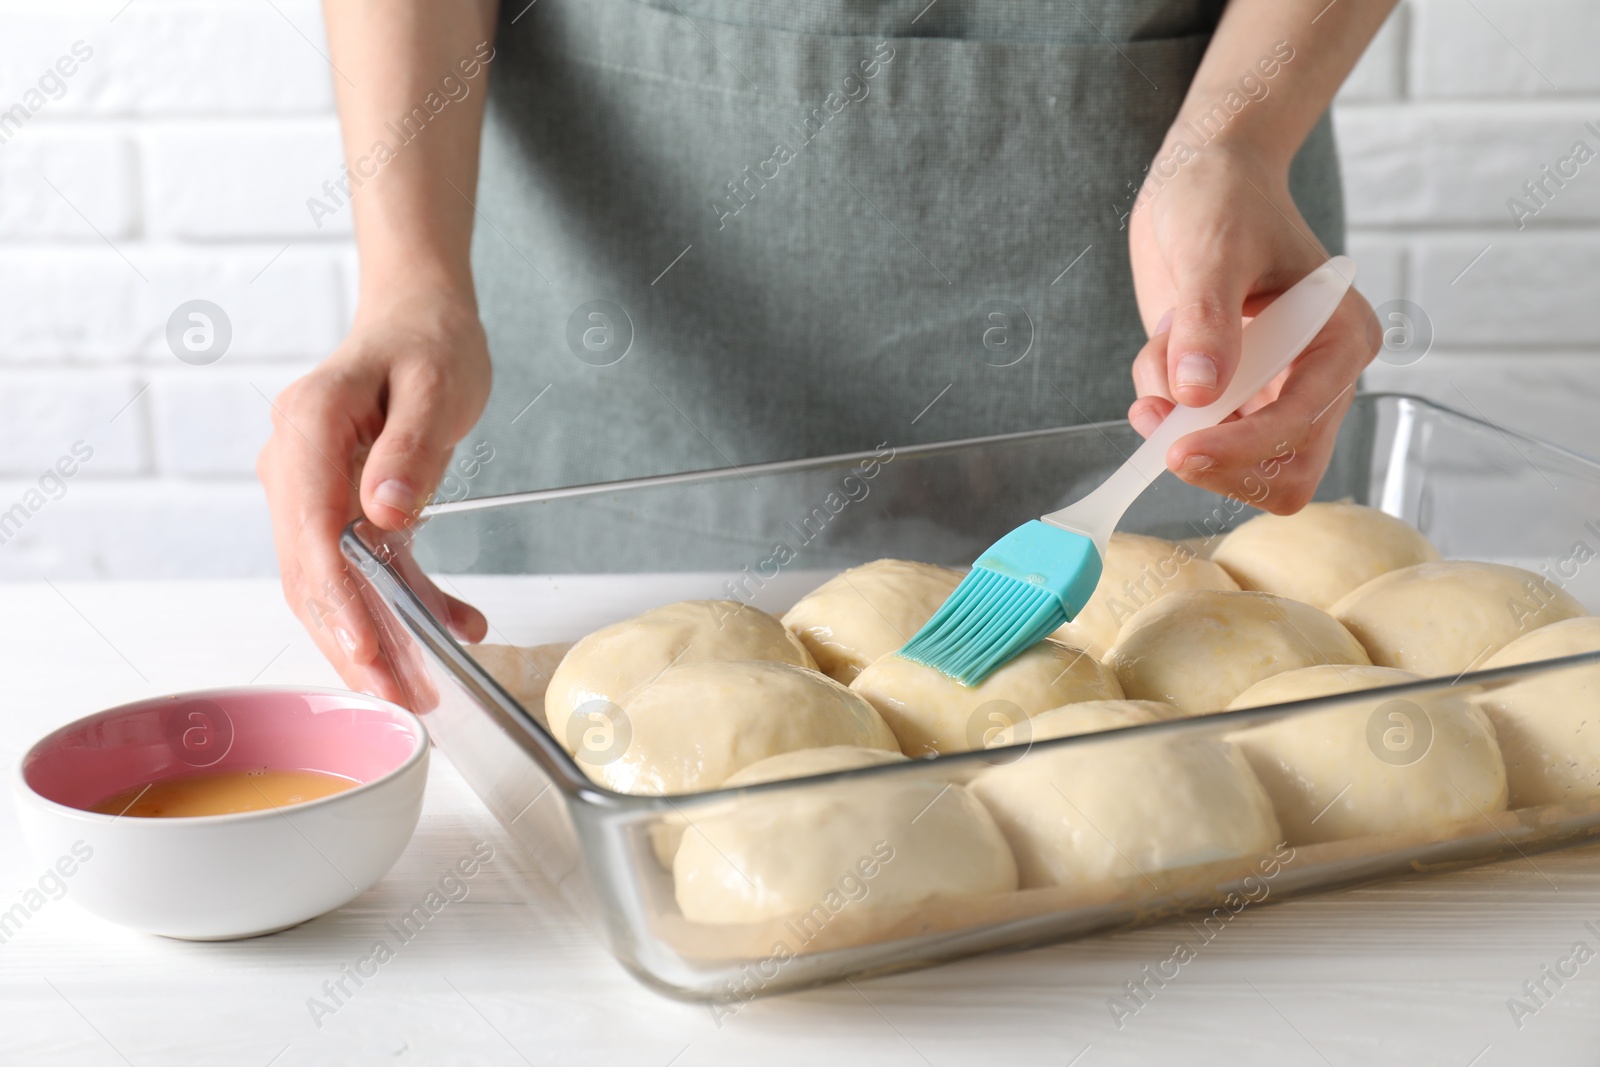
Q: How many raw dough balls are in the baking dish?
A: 12